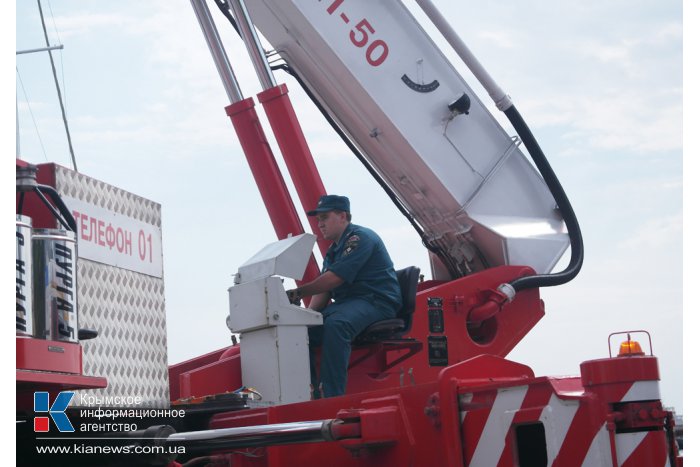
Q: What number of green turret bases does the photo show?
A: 0